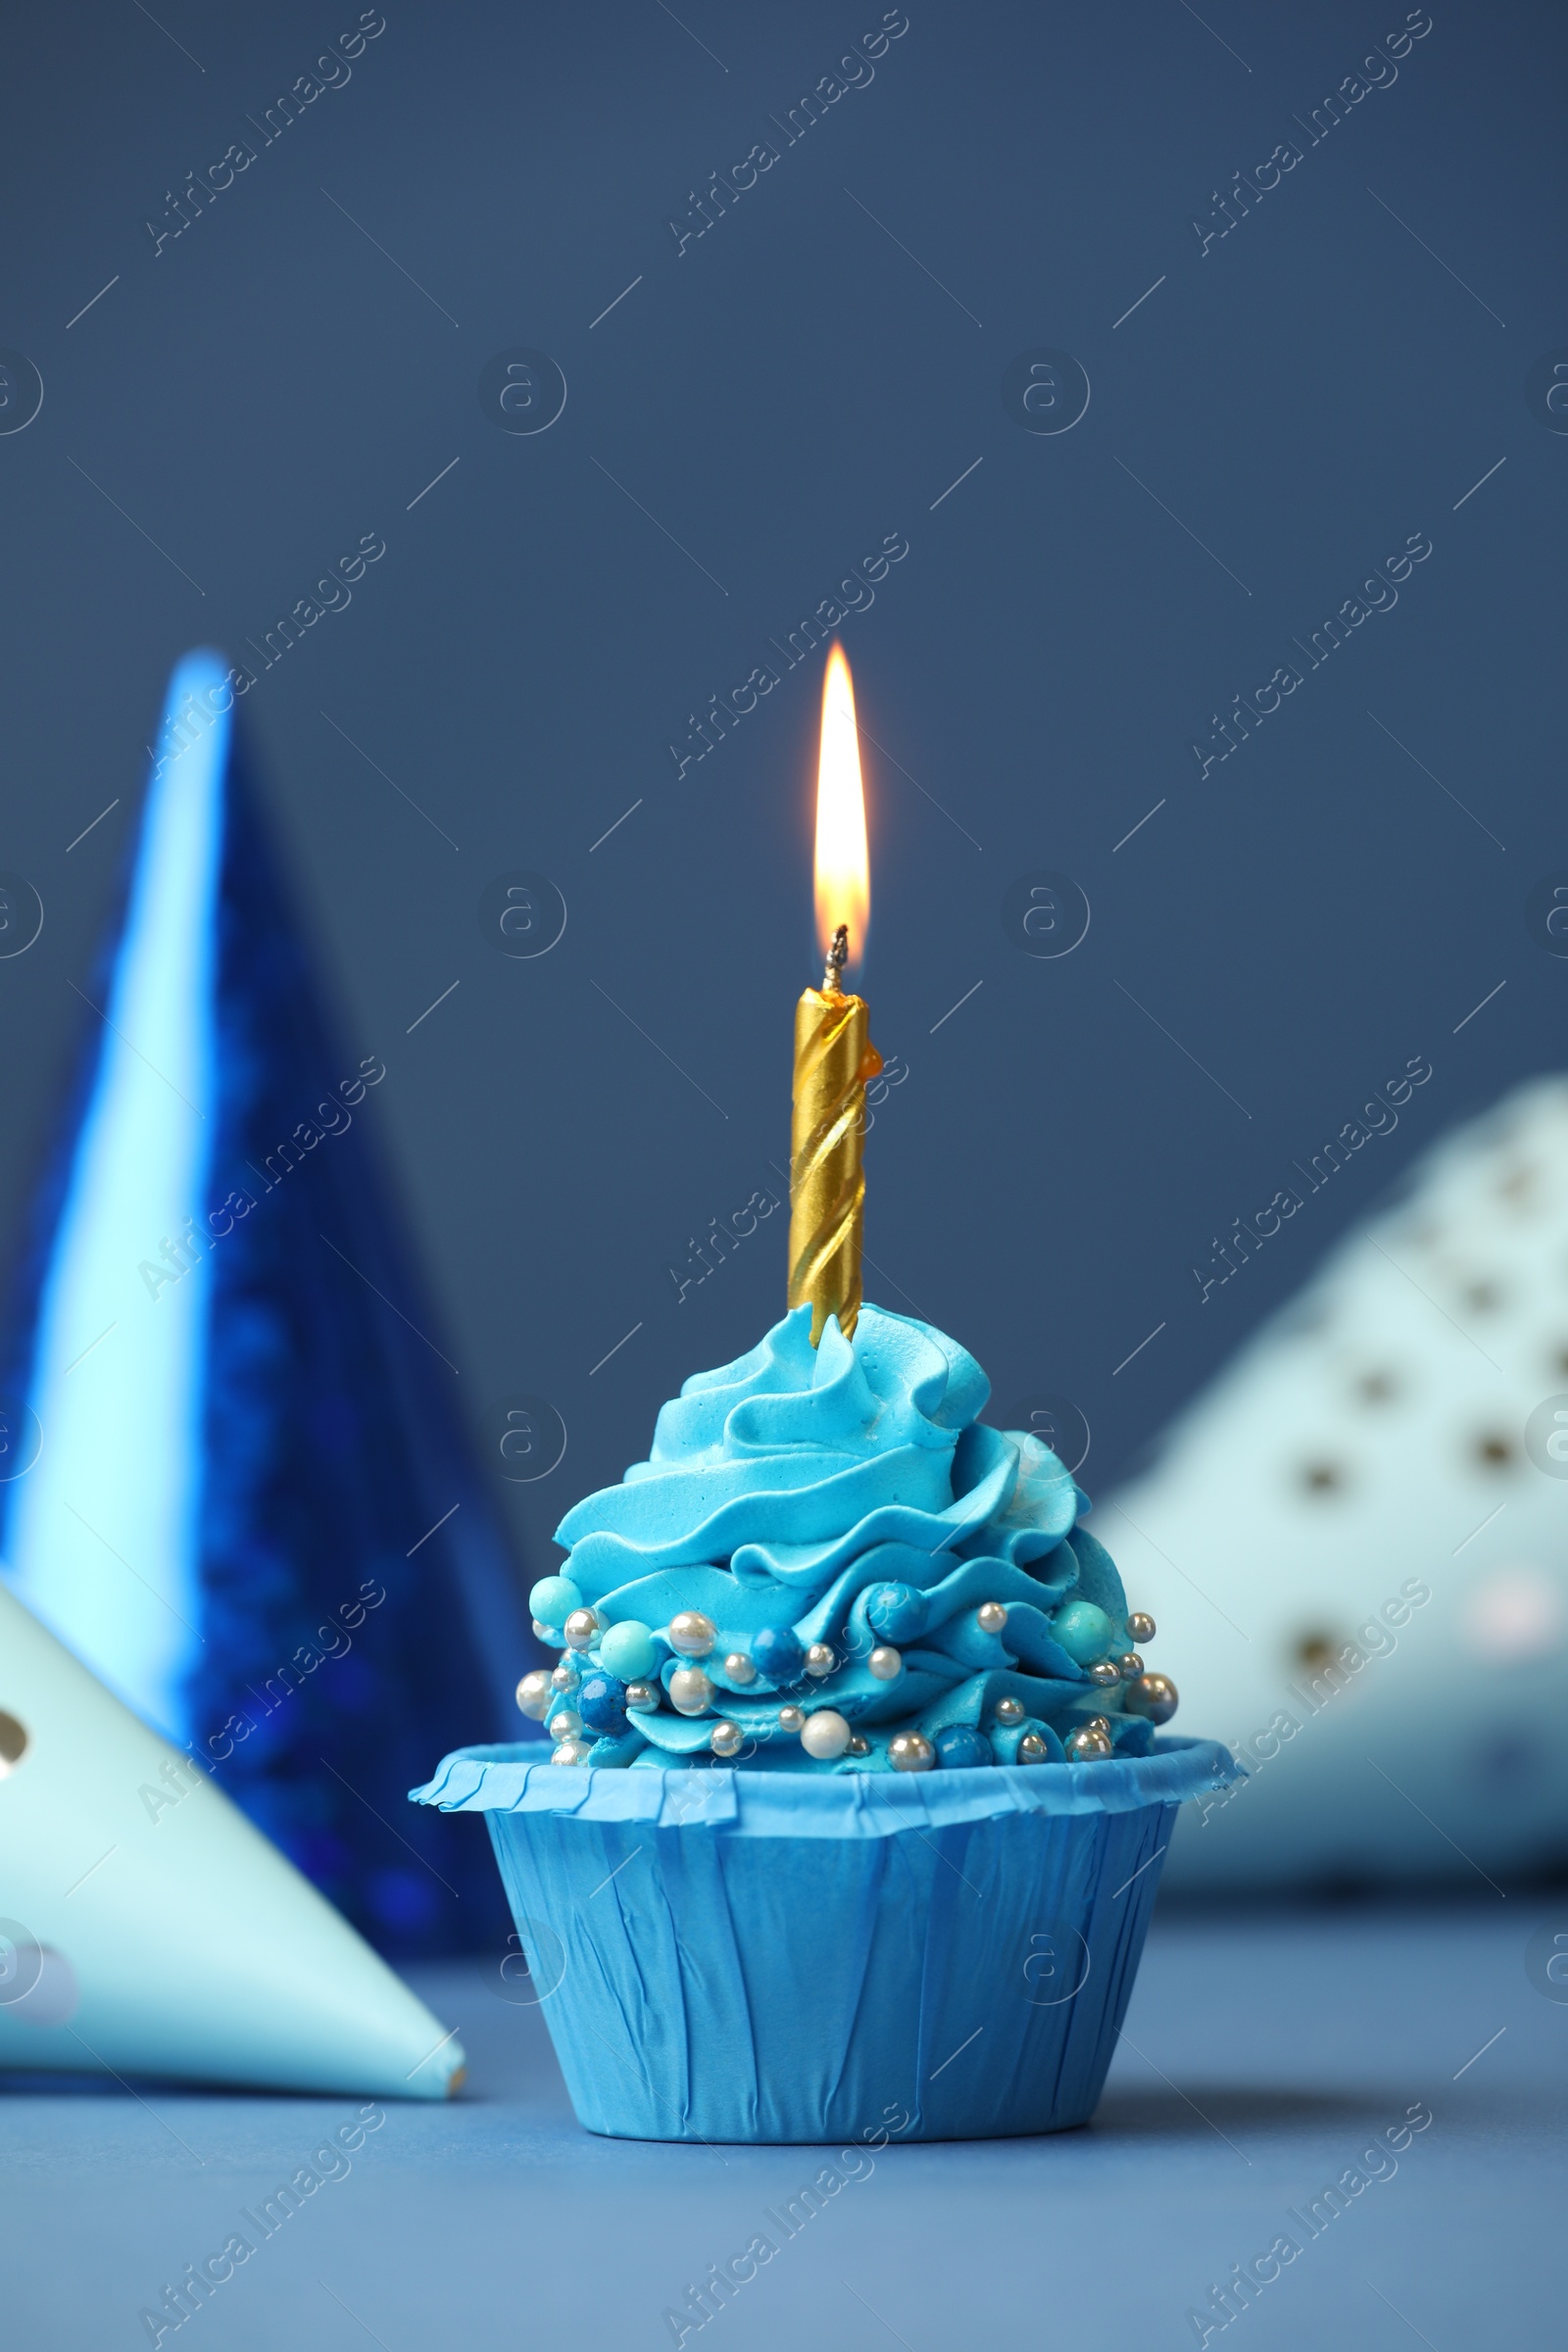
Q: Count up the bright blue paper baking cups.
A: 1